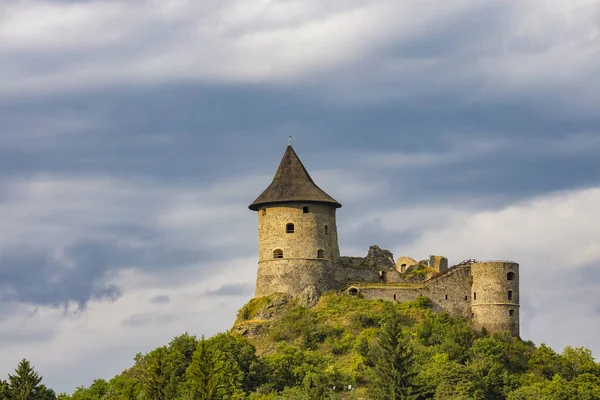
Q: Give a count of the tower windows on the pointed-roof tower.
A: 6